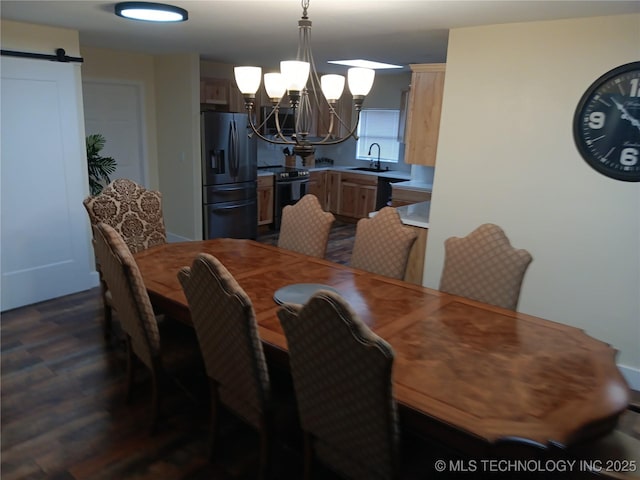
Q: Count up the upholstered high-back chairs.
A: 7